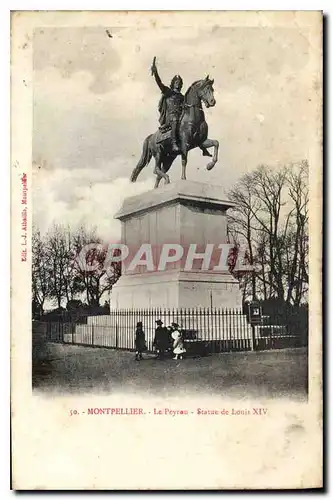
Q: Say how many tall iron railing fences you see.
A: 1